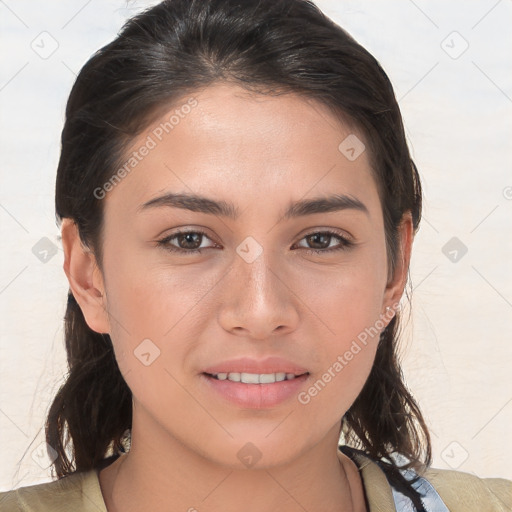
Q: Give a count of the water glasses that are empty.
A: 0